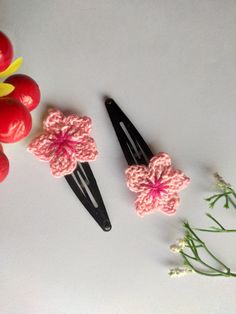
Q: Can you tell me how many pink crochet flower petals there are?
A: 10